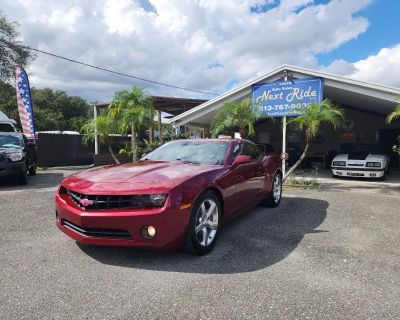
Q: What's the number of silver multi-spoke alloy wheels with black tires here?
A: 2